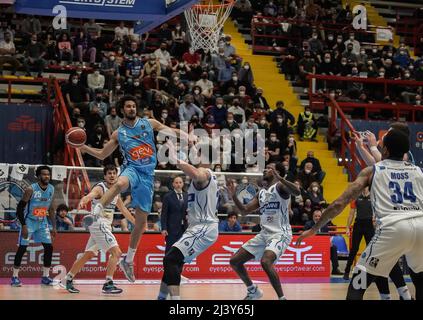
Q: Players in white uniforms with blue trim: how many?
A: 4